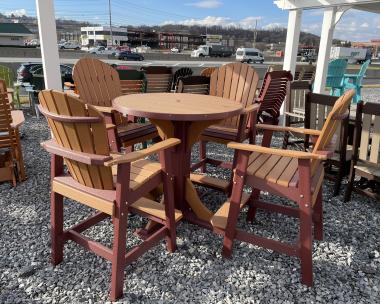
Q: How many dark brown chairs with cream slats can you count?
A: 3